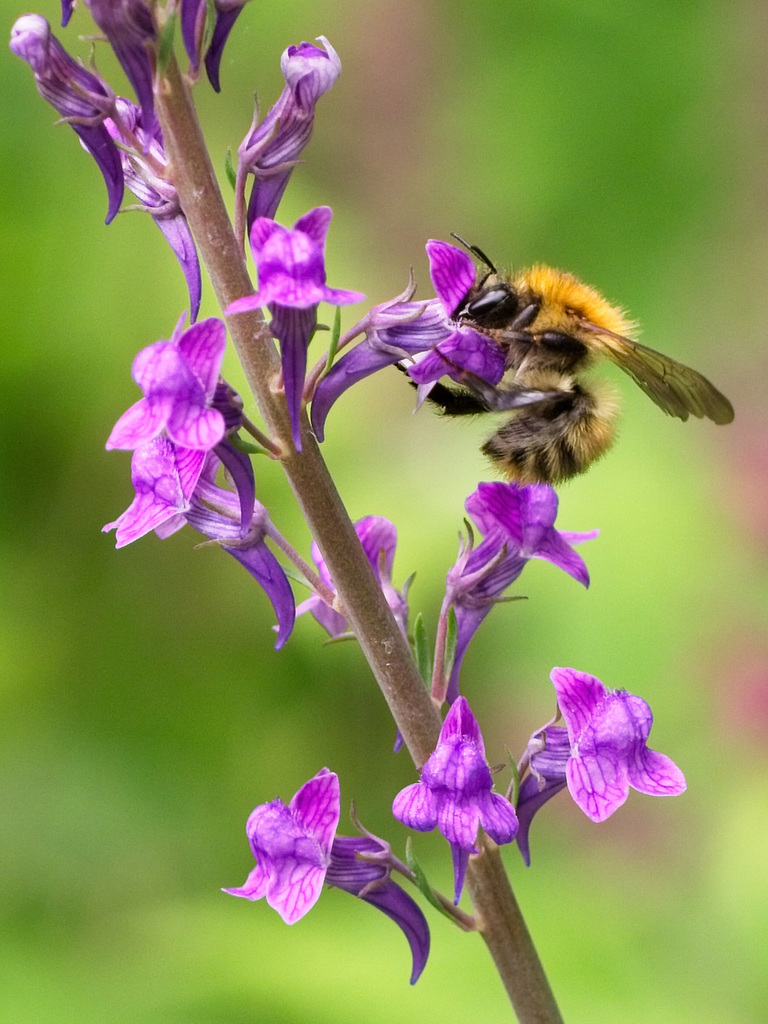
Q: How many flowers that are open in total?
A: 9